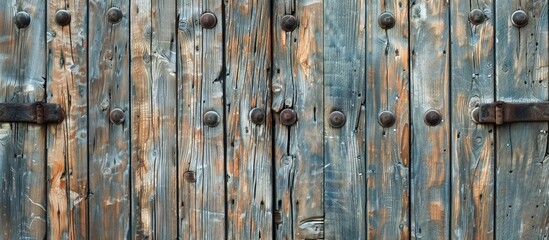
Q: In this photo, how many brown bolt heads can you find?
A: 15